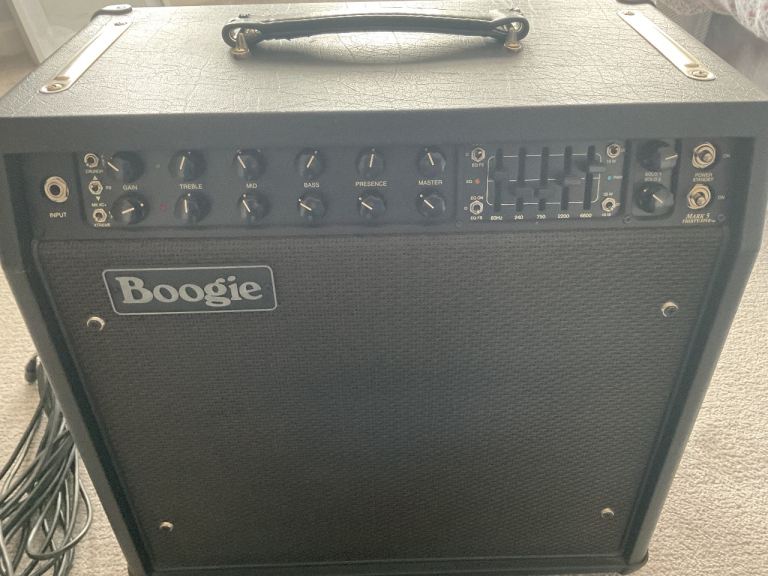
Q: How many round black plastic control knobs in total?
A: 14